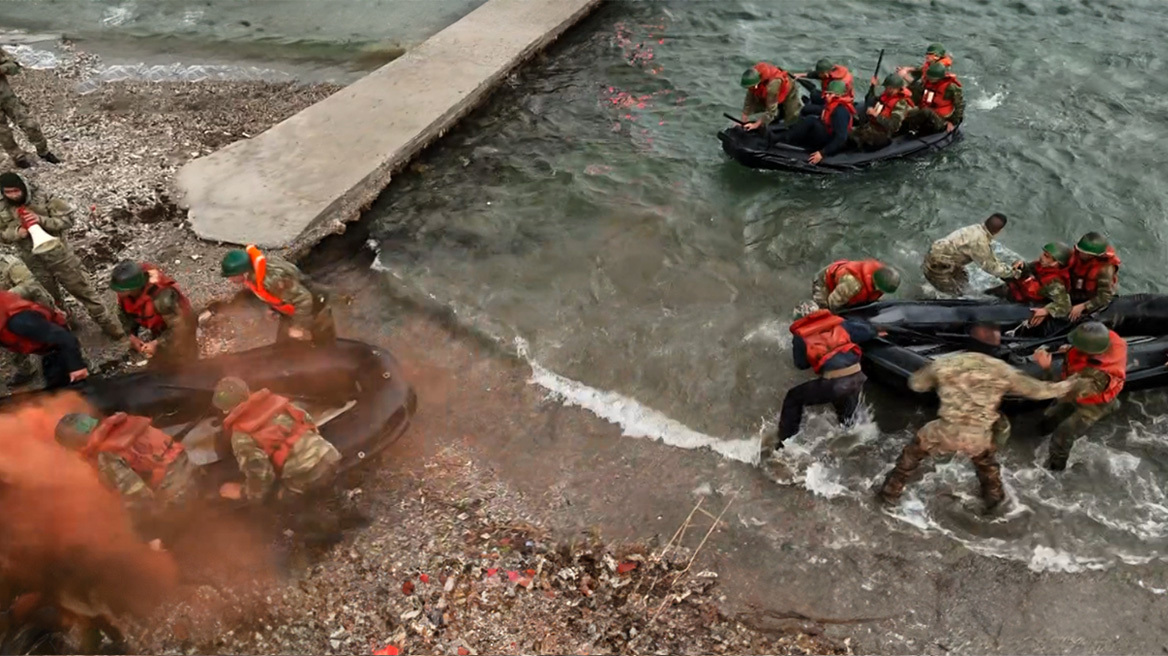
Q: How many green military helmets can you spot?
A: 14